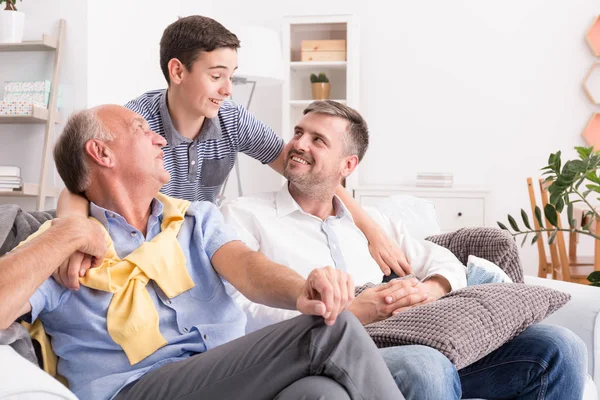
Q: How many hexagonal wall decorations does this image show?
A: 3